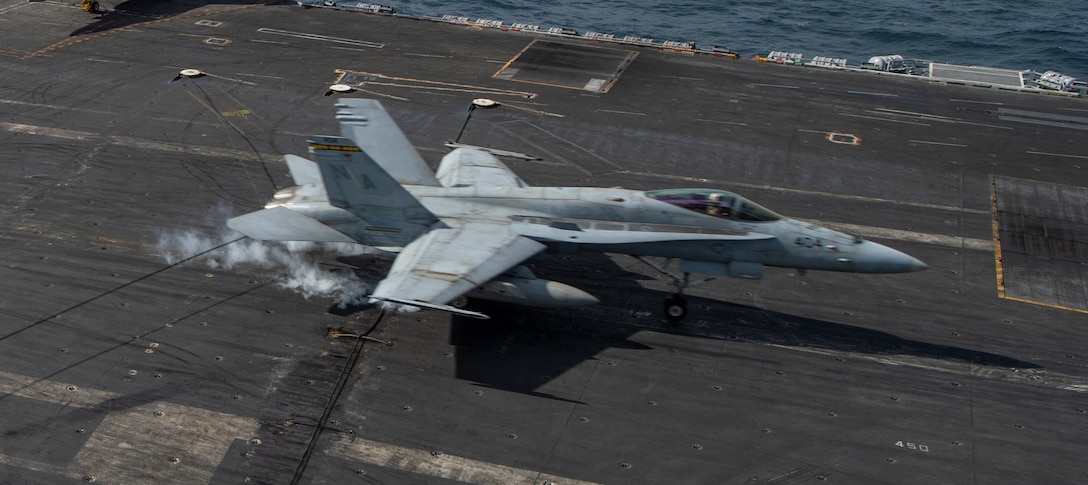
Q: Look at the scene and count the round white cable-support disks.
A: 3